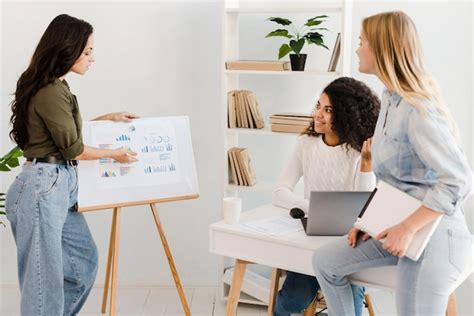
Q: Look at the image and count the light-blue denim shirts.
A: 1